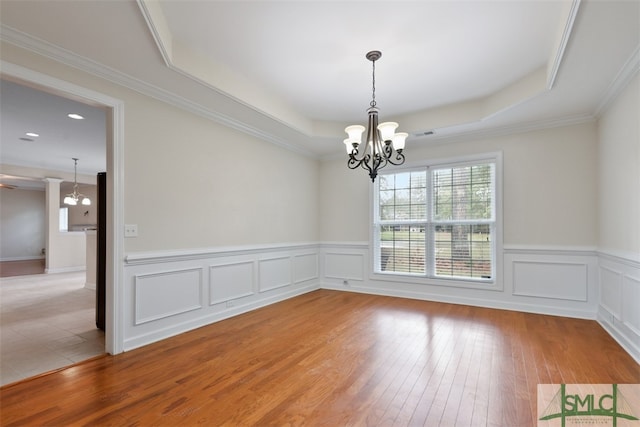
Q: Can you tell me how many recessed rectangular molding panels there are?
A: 8